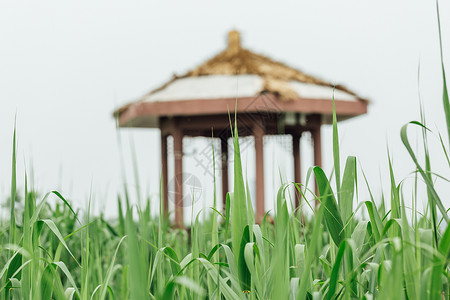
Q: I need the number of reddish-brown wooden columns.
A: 6